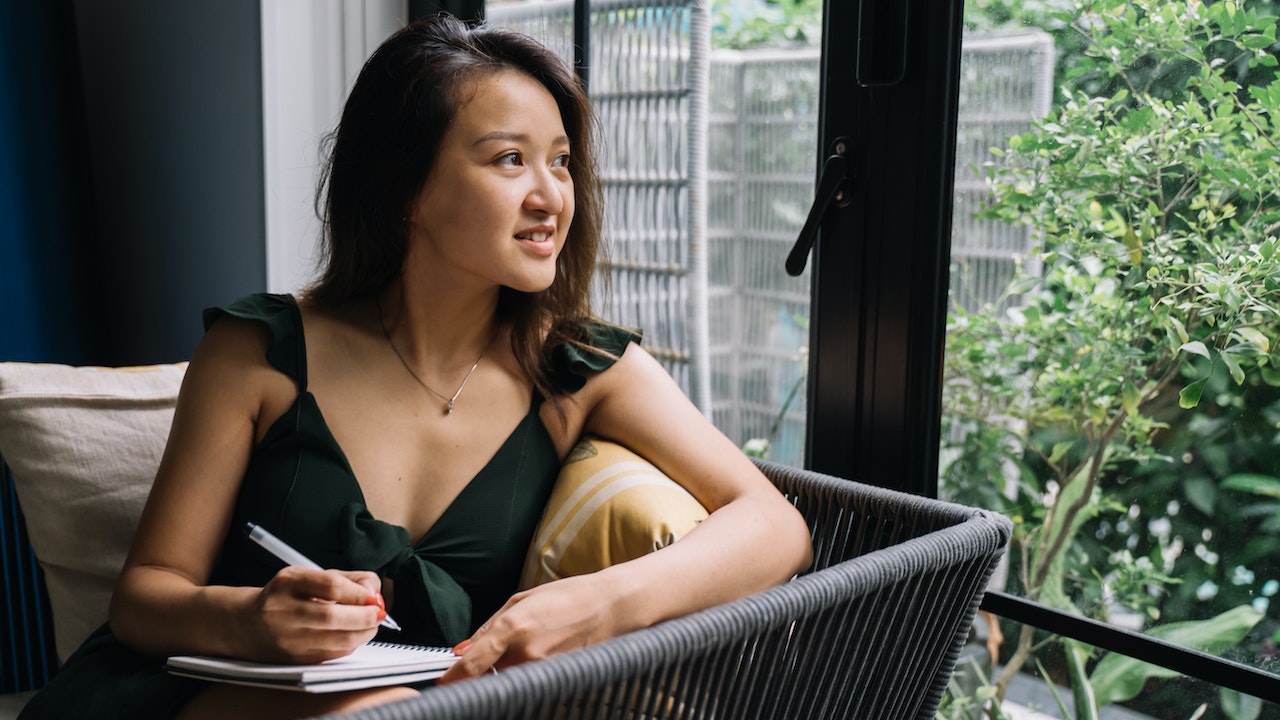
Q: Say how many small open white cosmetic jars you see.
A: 0